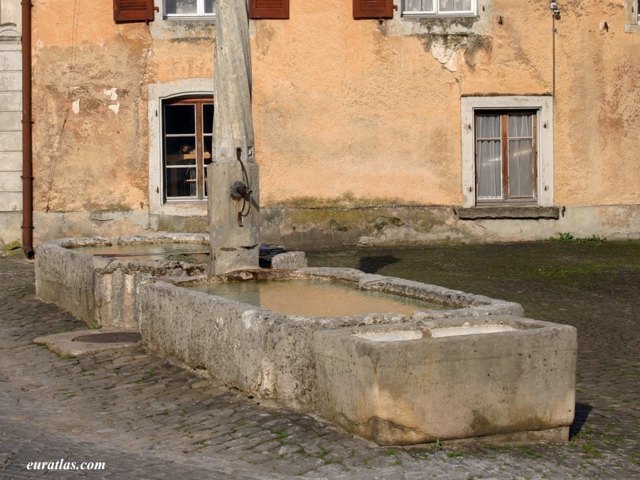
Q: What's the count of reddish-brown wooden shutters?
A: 3